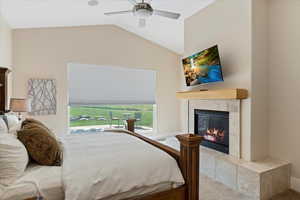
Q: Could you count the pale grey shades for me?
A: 1